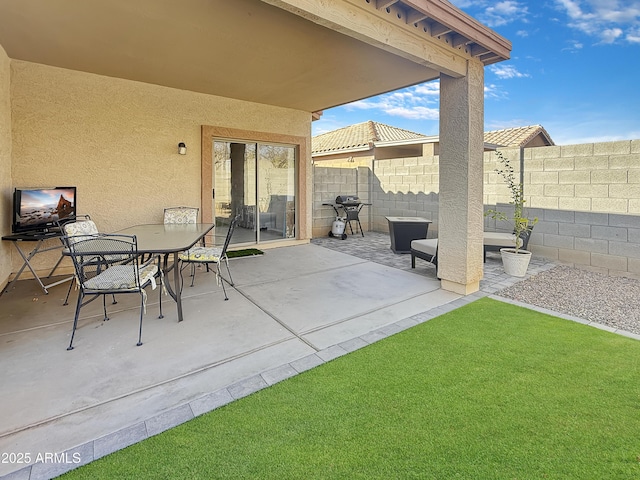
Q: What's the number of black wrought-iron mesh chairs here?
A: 4